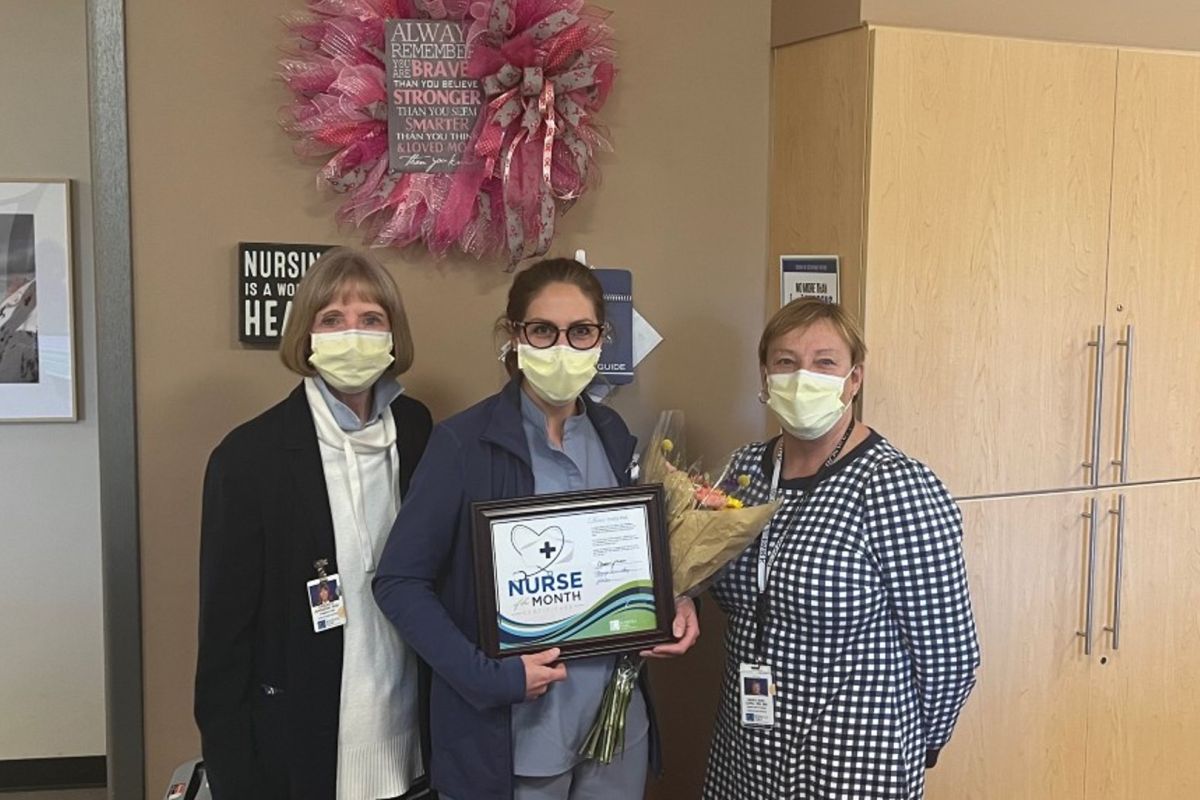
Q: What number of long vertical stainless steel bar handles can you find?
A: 4